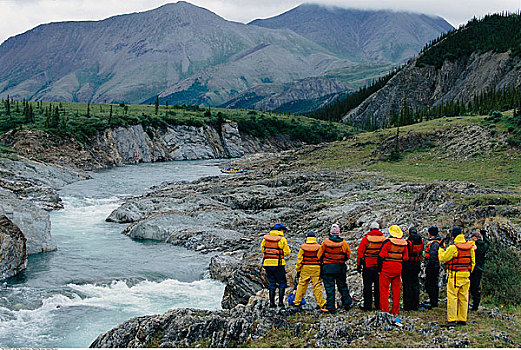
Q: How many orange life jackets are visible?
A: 8